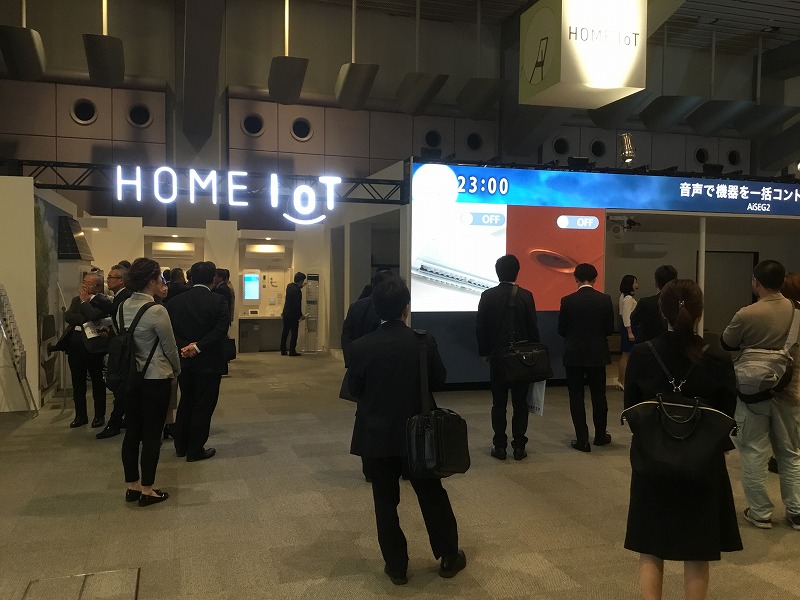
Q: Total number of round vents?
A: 10